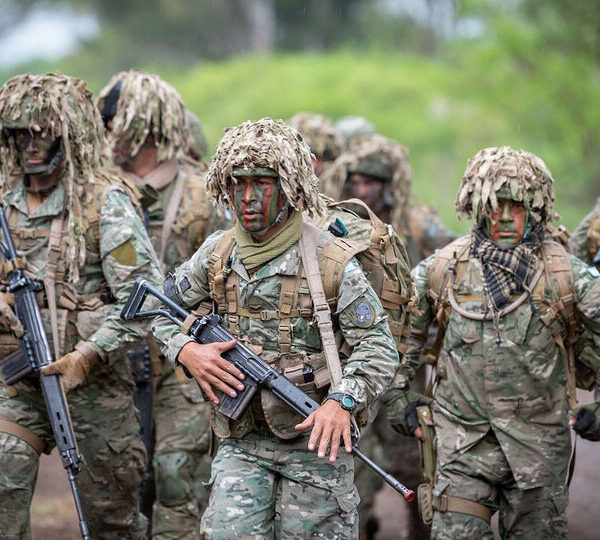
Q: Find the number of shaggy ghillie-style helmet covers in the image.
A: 6